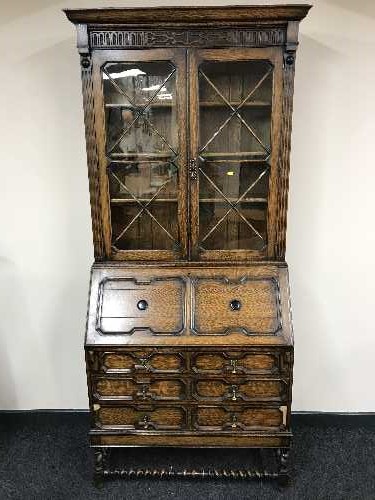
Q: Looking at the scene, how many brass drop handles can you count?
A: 6